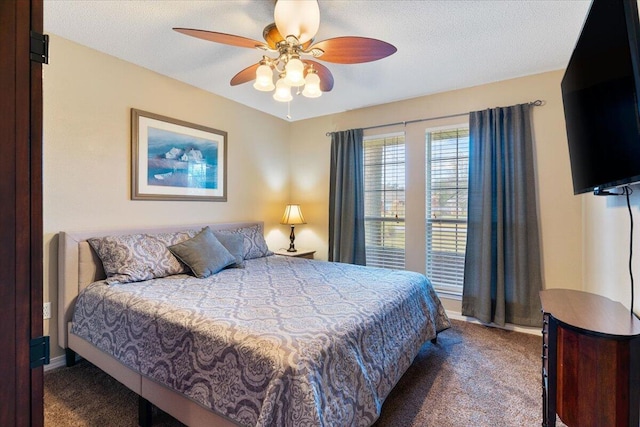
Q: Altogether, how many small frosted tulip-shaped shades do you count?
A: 4